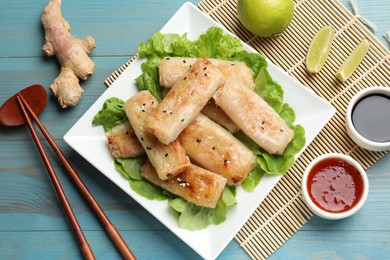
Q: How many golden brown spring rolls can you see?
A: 8